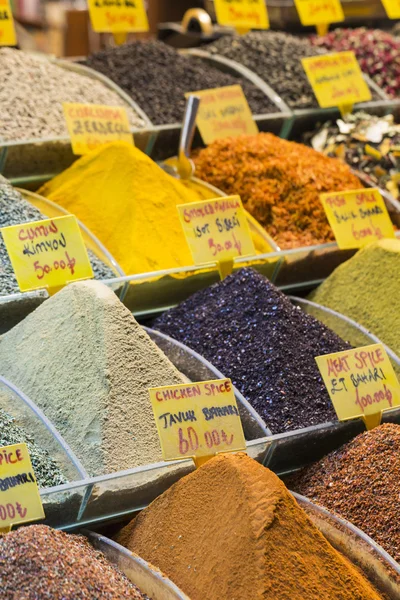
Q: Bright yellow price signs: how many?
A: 14